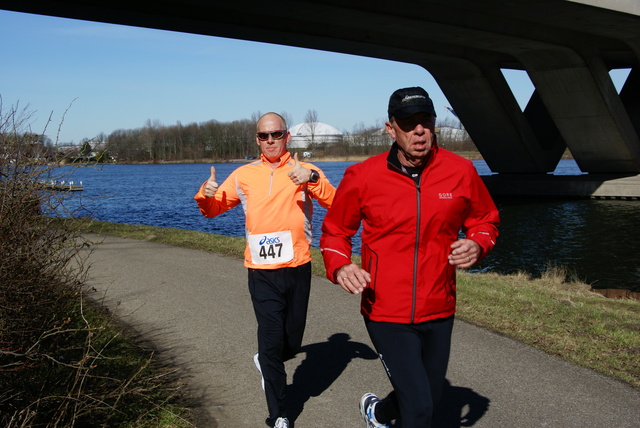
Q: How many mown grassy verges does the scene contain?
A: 1